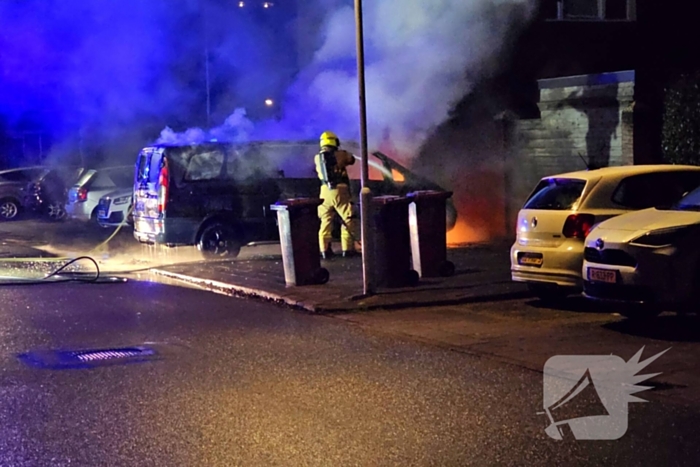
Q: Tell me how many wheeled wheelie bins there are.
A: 3